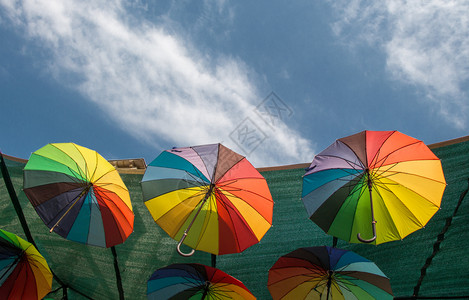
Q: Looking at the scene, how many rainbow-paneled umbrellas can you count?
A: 6